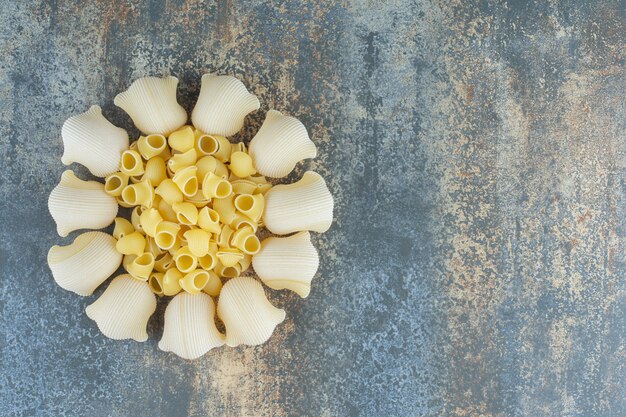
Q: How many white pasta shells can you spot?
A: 11